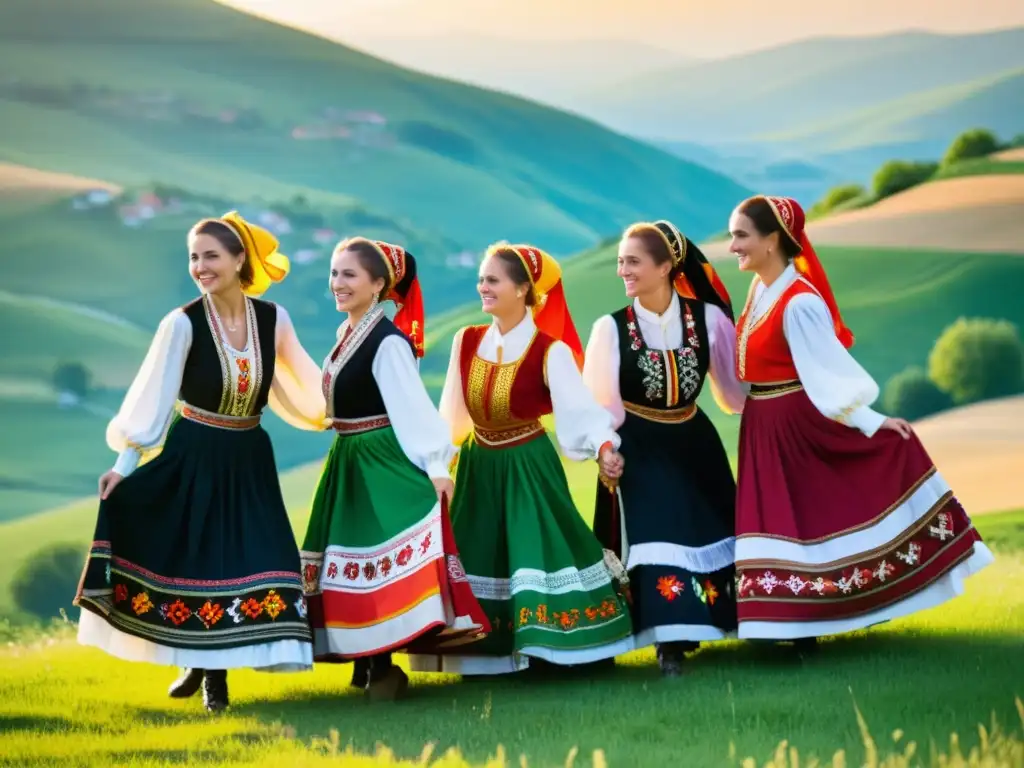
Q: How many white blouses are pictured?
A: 5